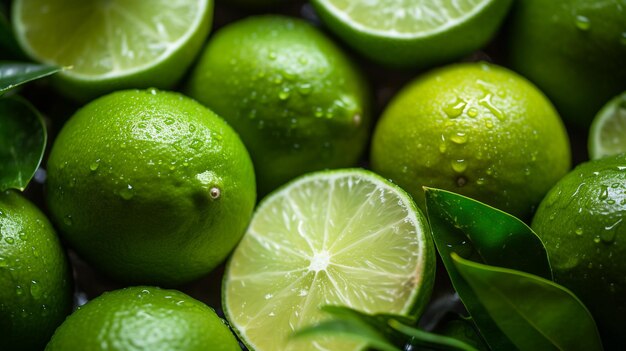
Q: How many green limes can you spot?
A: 11